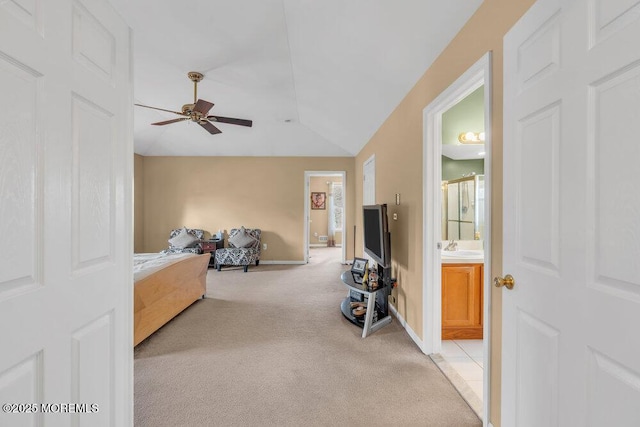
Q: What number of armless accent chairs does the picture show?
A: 2